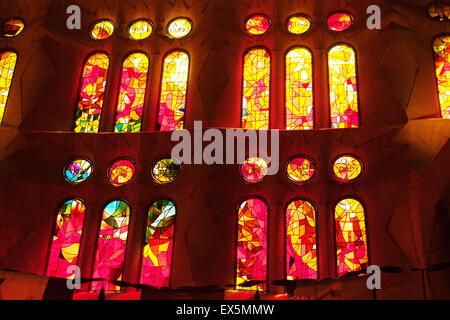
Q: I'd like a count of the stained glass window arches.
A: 14